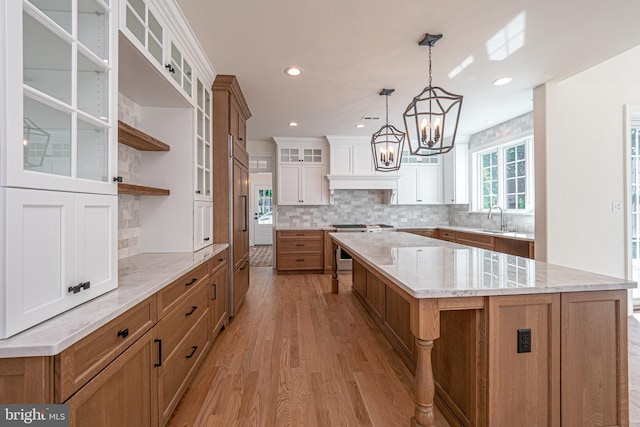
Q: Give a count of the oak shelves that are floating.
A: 2